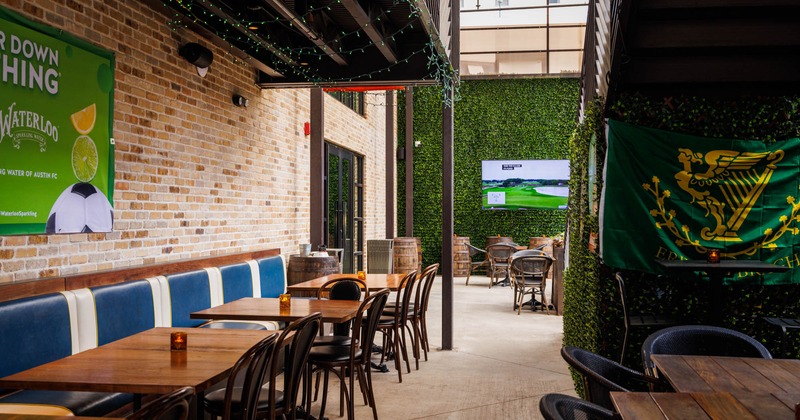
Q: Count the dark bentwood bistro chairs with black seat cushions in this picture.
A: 8